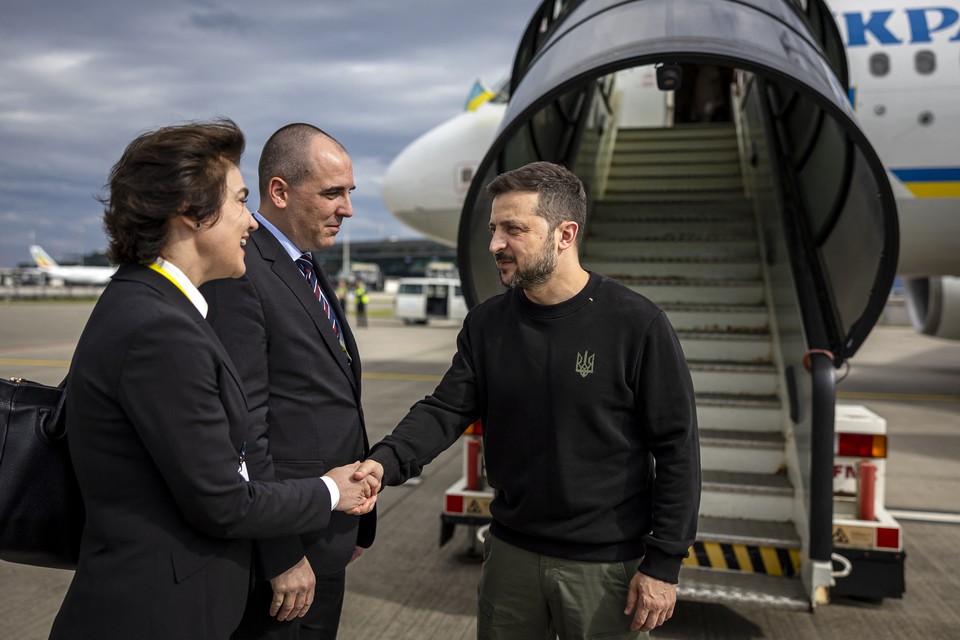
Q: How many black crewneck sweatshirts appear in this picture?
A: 1